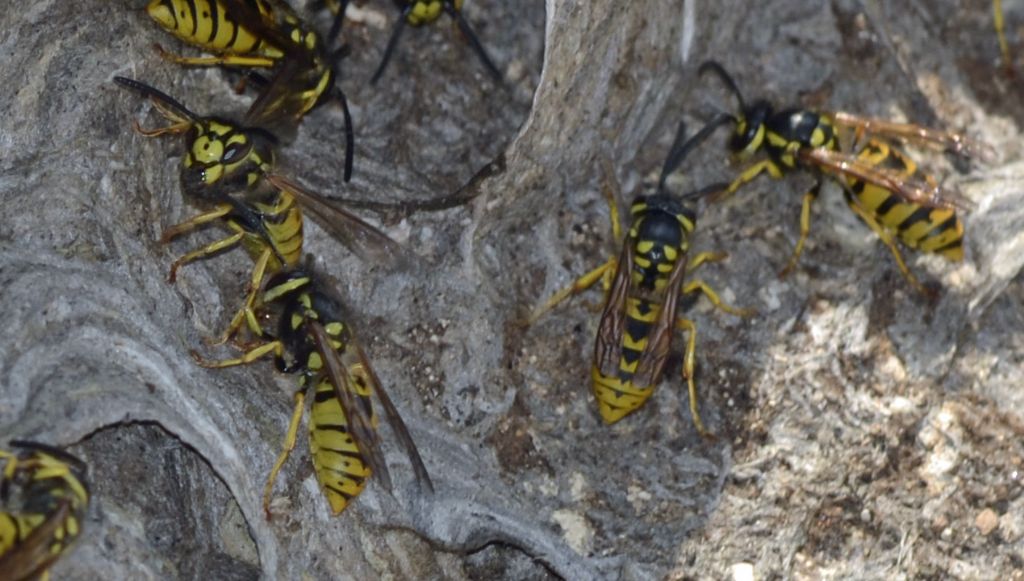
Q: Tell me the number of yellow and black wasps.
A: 7